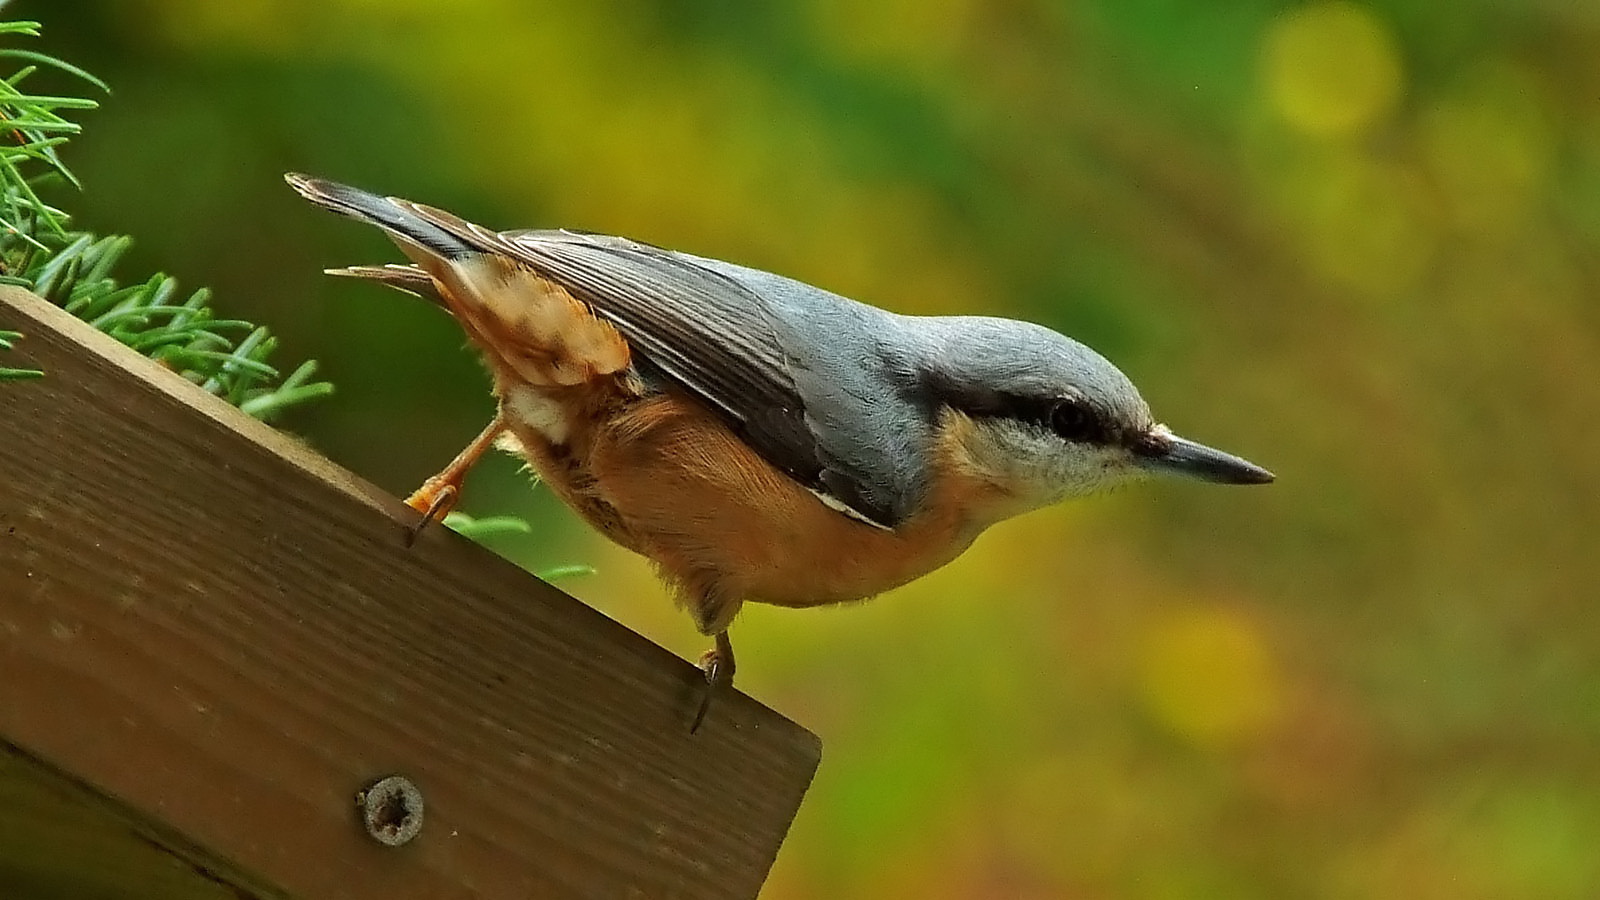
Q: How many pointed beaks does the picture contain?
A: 1